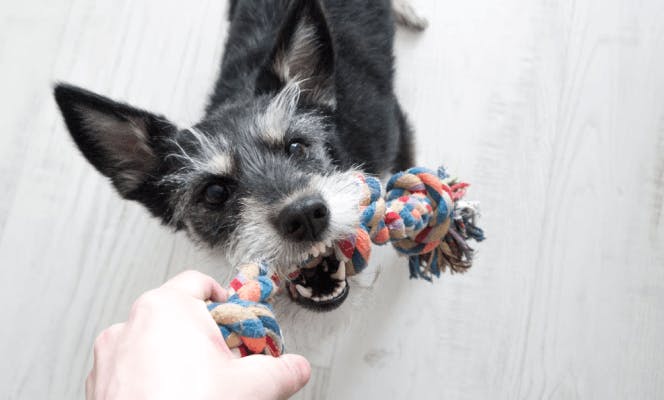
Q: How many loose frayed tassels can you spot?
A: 1